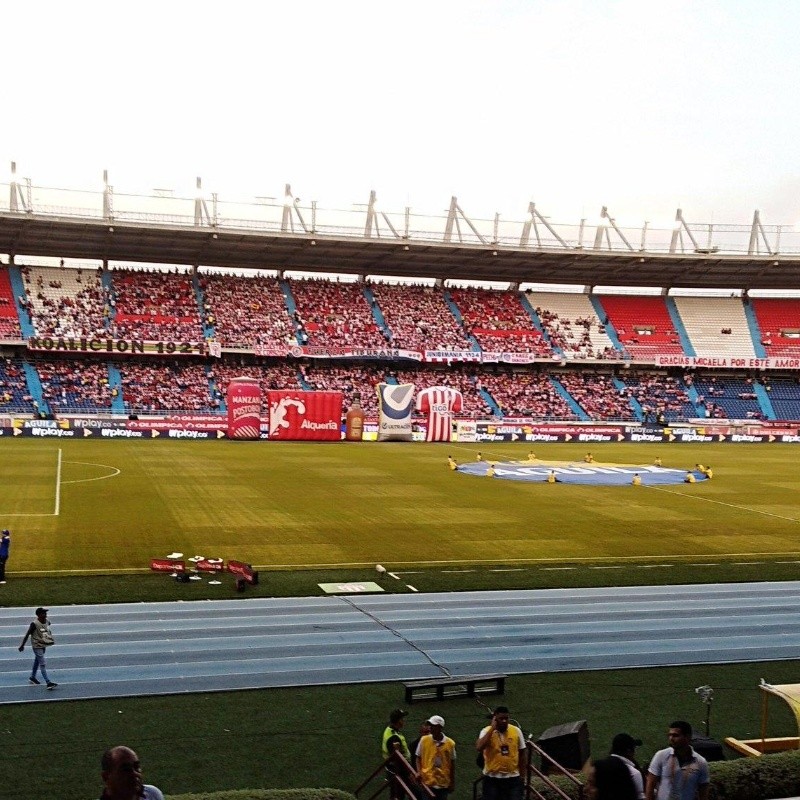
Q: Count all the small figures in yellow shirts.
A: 12